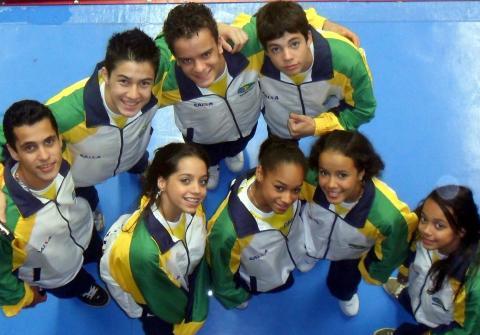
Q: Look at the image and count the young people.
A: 8